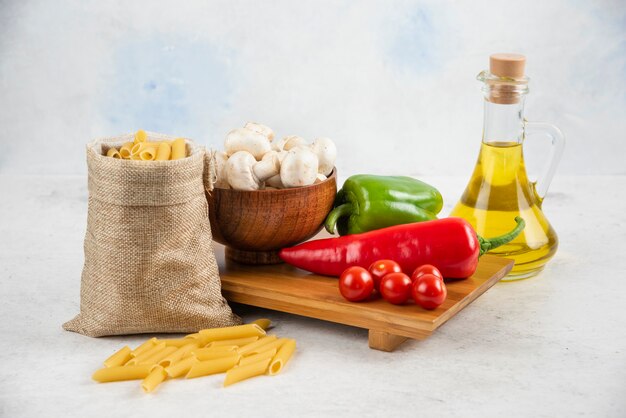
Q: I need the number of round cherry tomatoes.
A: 5